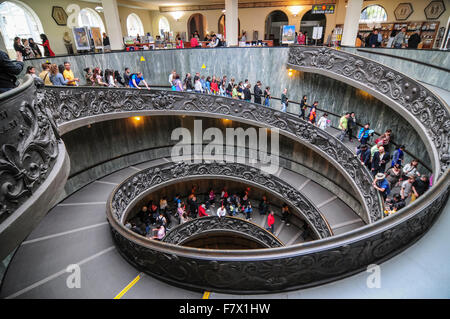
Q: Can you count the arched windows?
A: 5